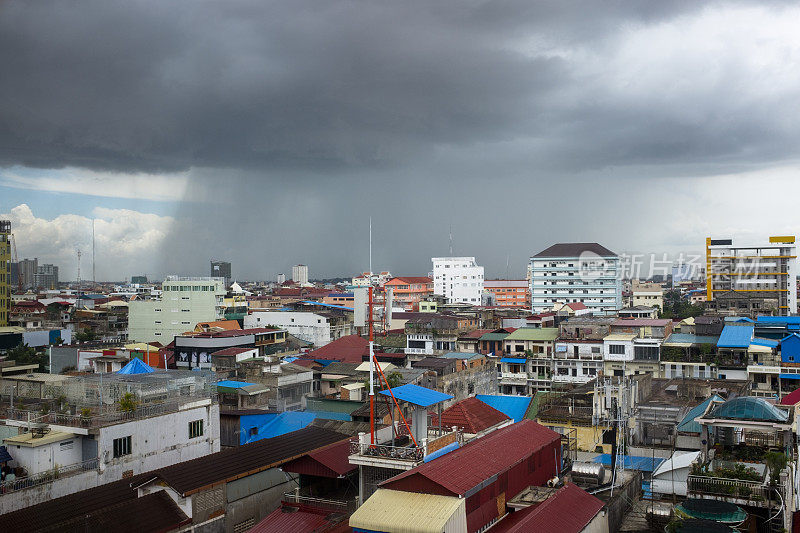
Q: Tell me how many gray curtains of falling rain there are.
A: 1